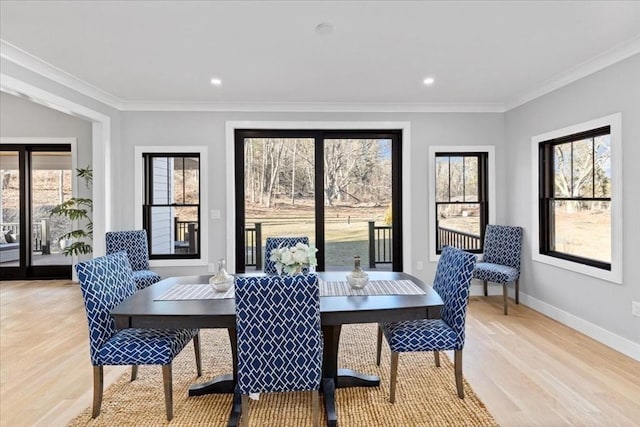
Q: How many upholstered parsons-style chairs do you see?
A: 6